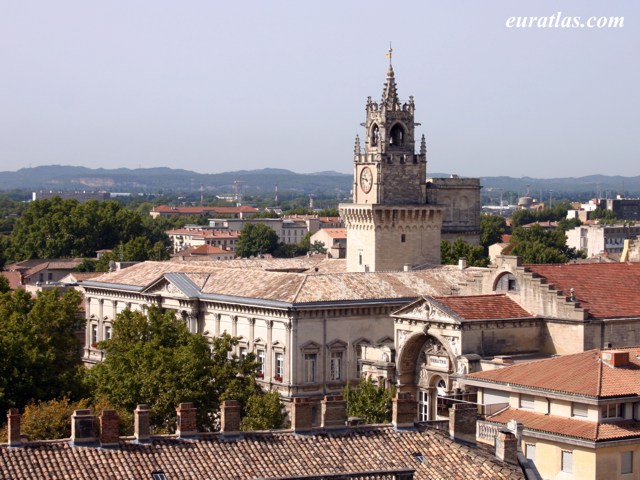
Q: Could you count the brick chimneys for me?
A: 11